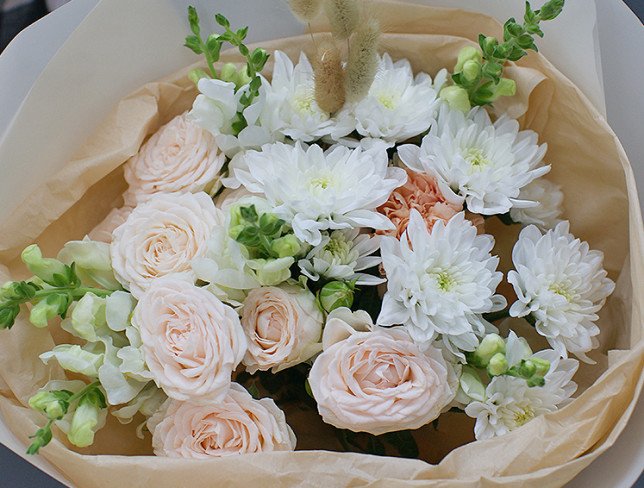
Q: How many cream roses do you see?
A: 6